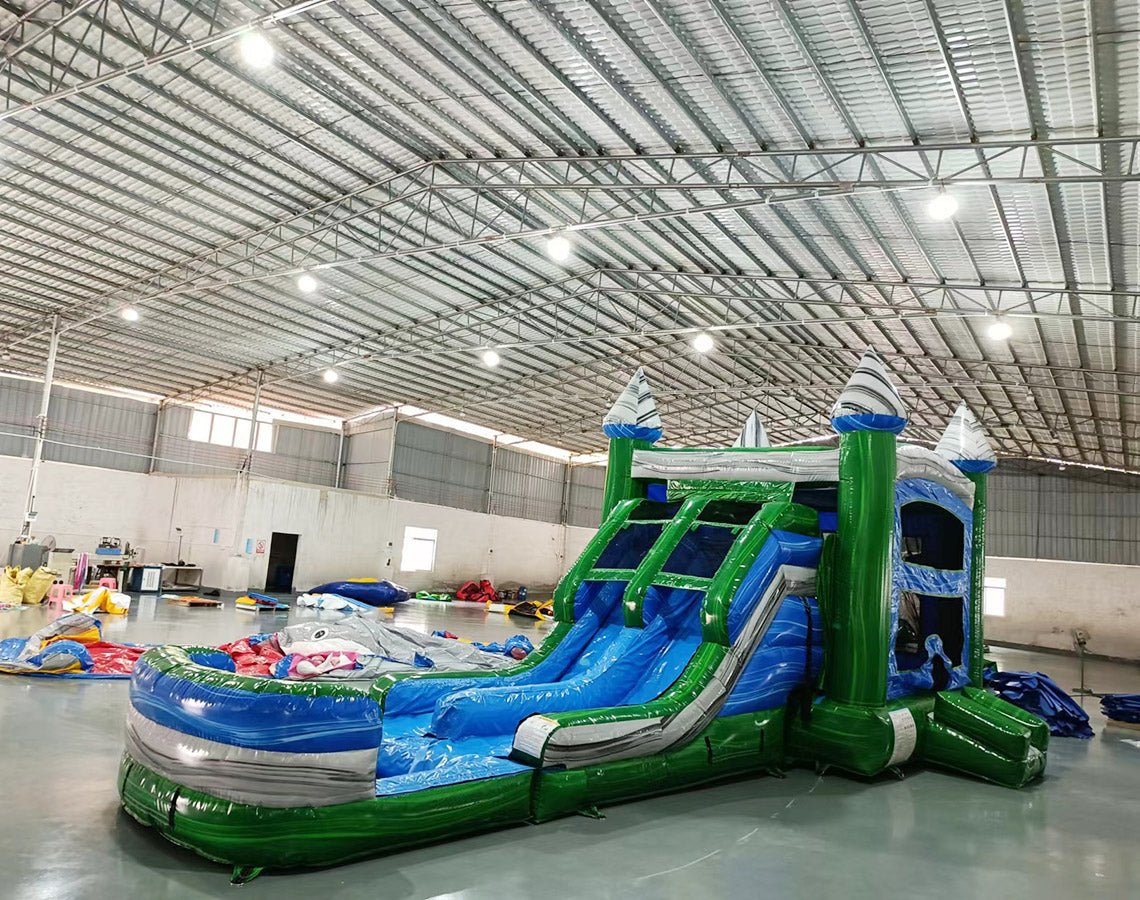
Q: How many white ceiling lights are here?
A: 9